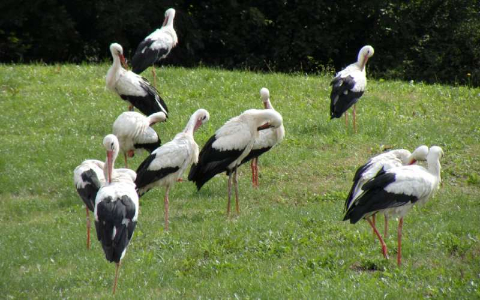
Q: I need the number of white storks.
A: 11